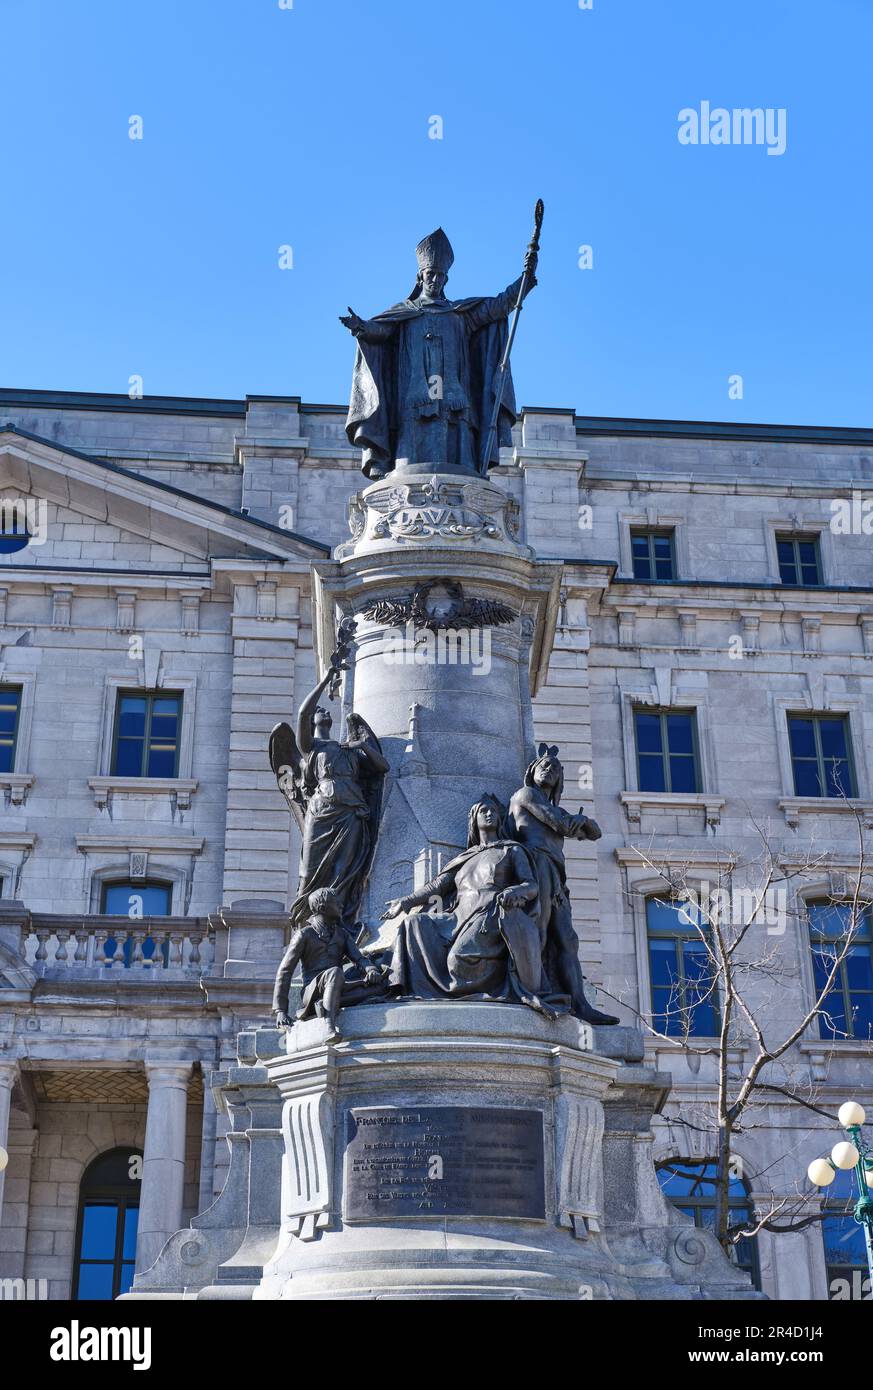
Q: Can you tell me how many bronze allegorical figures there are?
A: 4